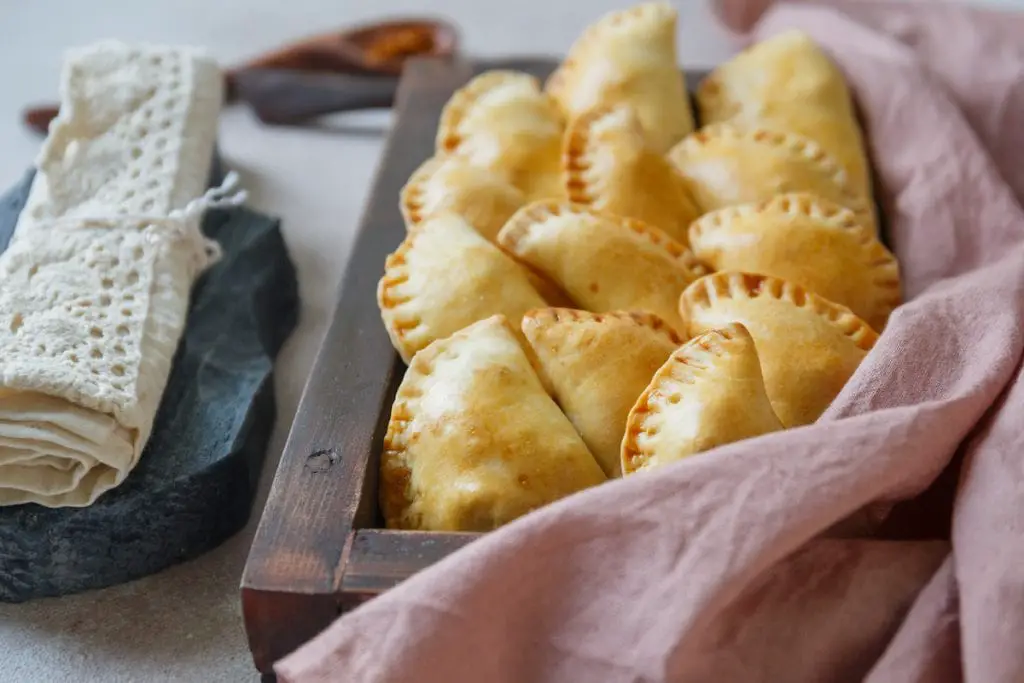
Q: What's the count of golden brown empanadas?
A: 13